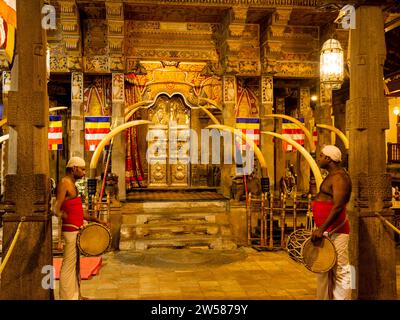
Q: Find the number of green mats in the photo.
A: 0